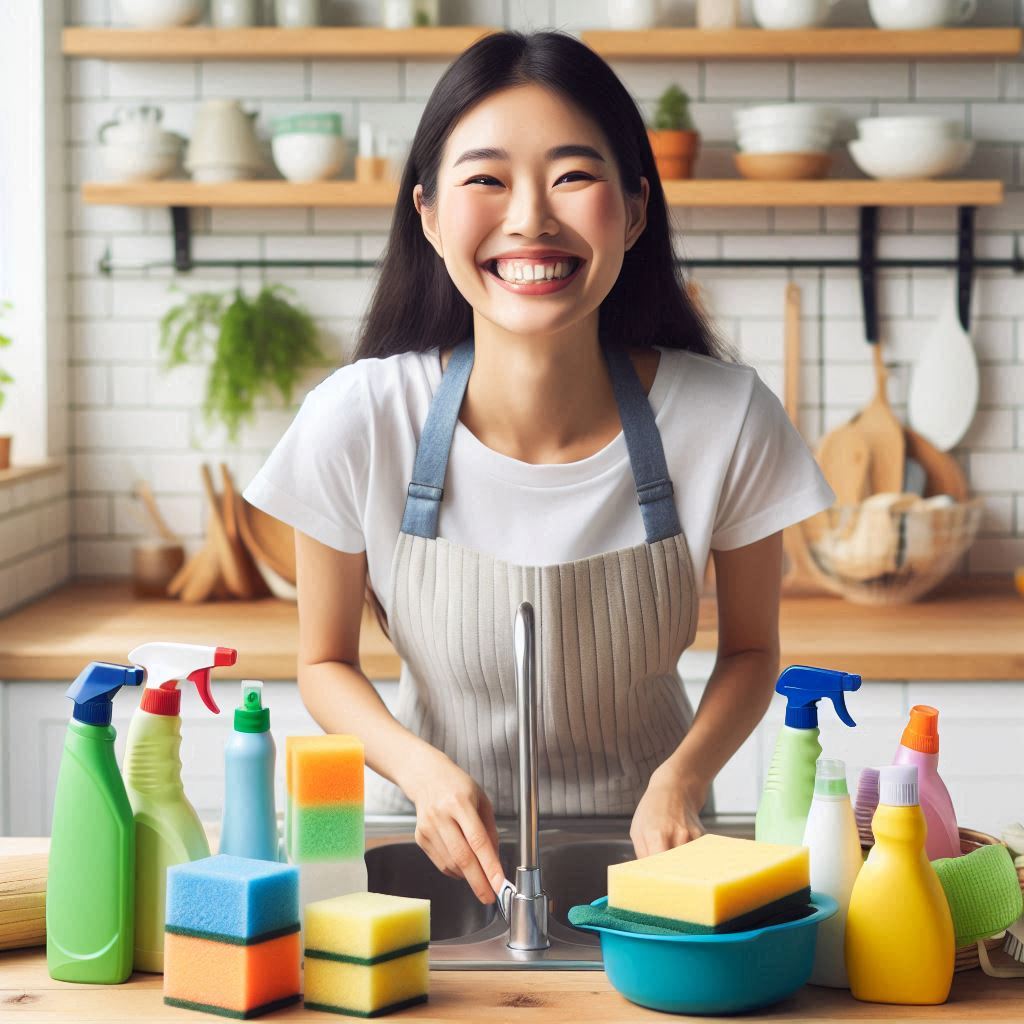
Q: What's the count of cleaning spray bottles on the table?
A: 4